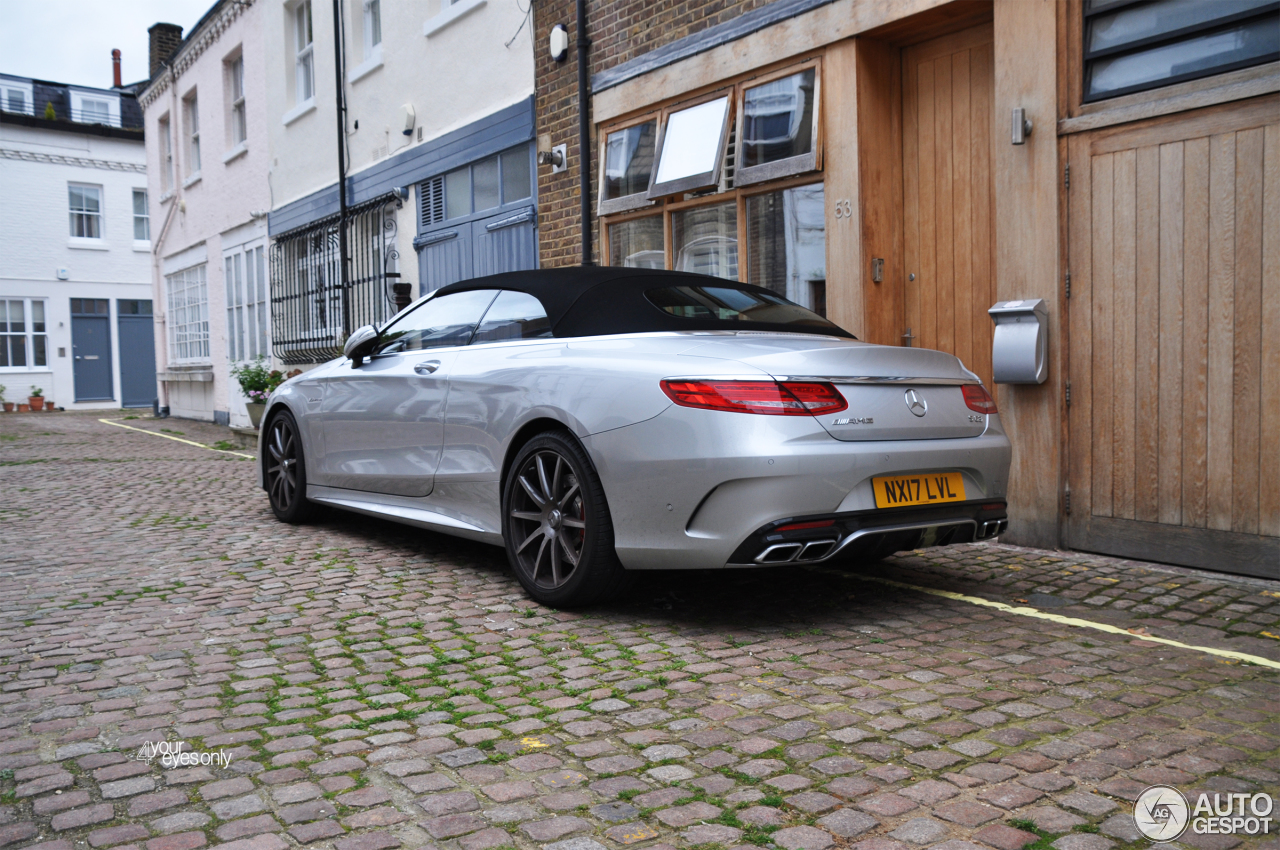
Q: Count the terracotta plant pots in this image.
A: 4